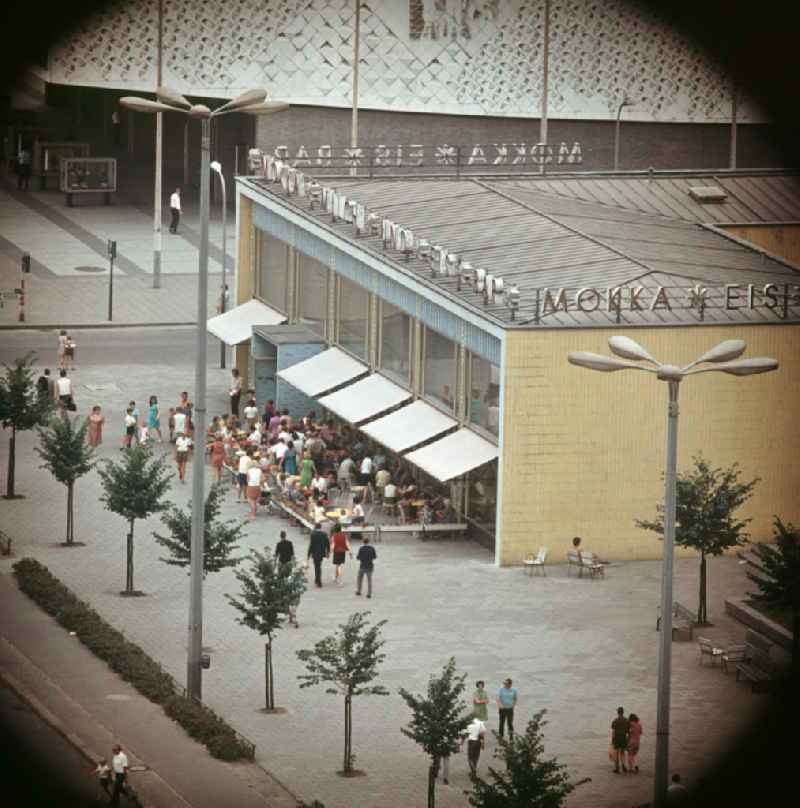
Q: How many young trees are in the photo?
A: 10